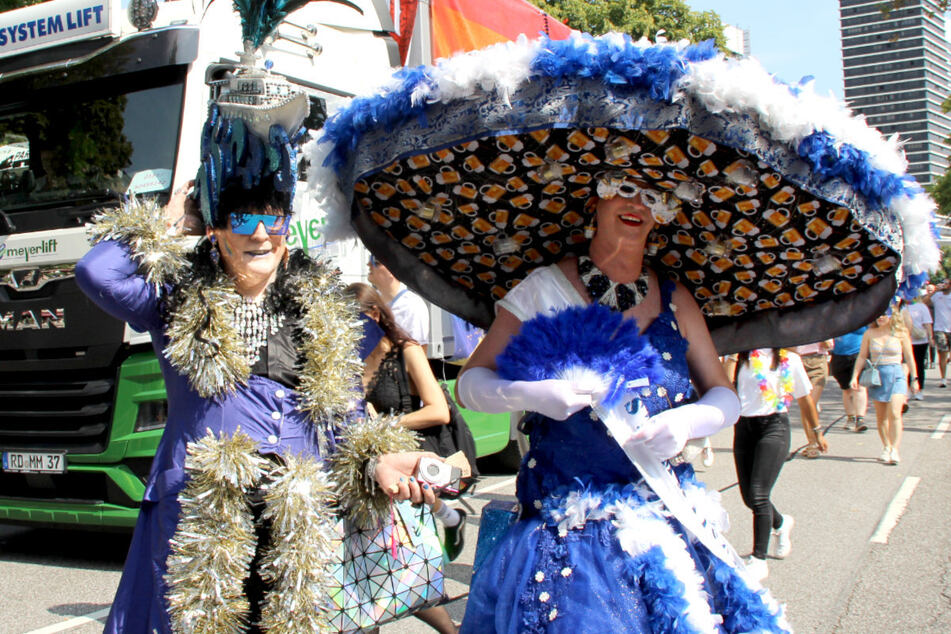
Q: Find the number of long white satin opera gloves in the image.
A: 2